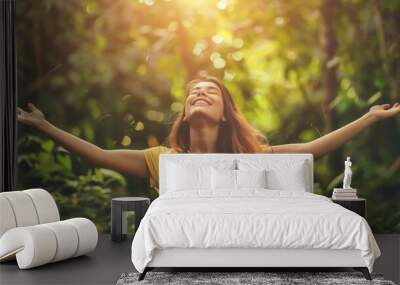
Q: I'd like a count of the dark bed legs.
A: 2